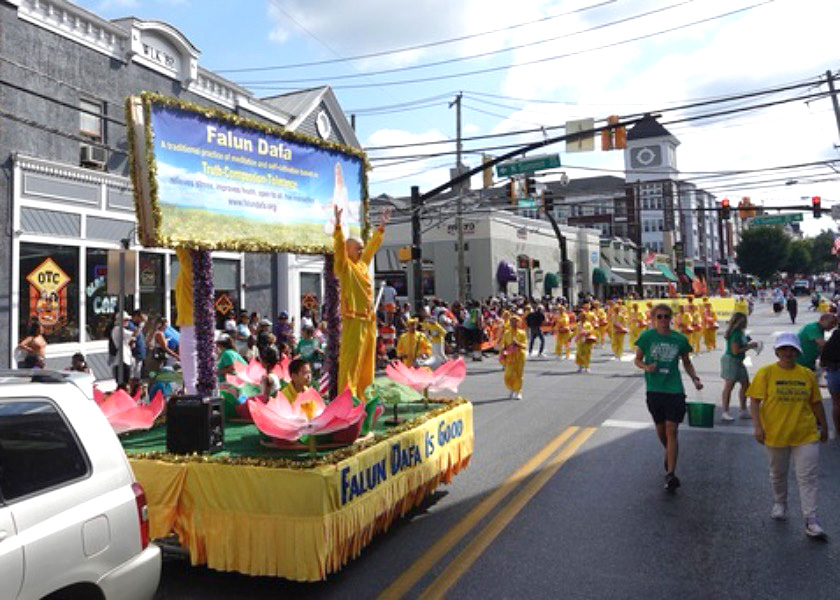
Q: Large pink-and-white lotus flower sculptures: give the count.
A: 4